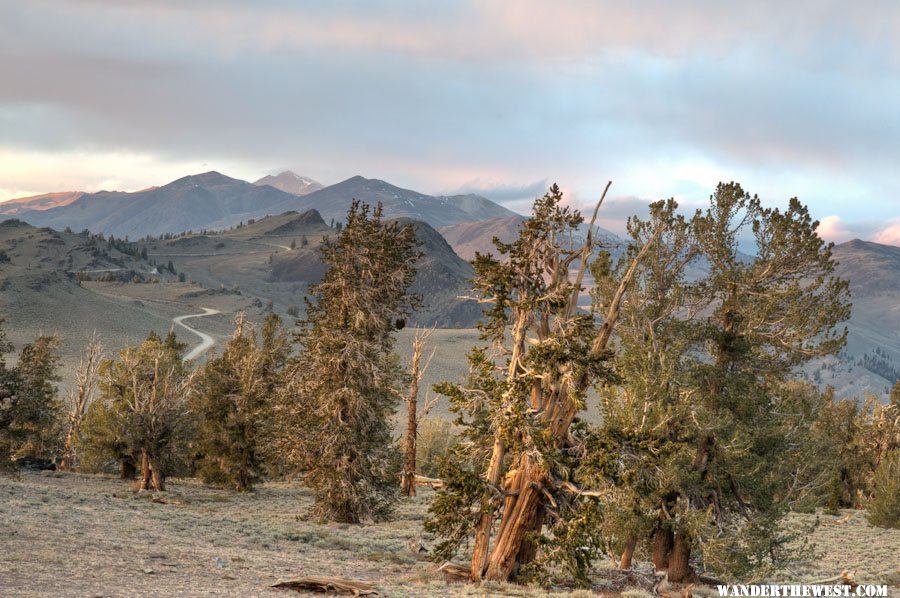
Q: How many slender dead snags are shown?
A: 2